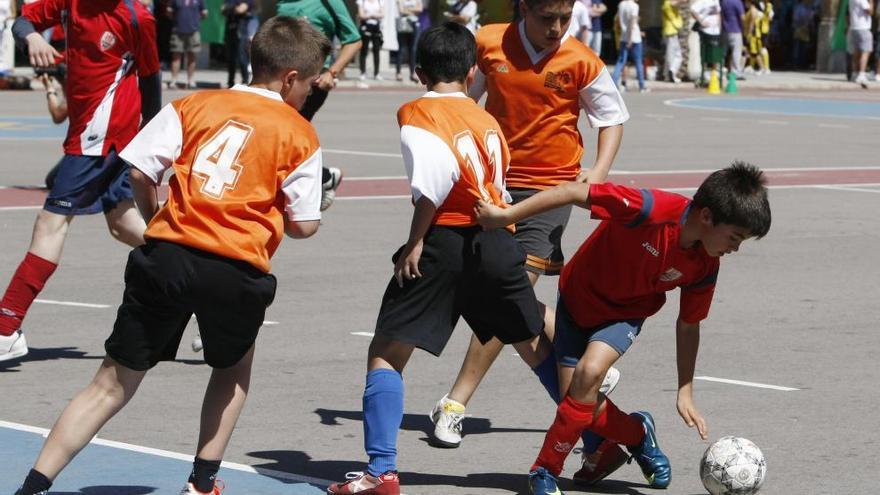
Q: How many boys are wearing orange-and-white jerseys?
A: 3